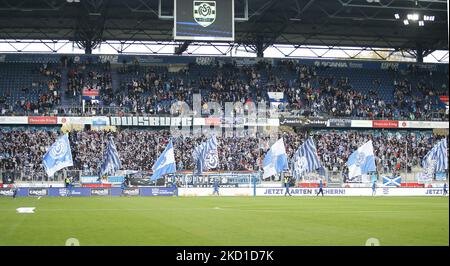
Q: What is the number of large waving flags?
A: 8